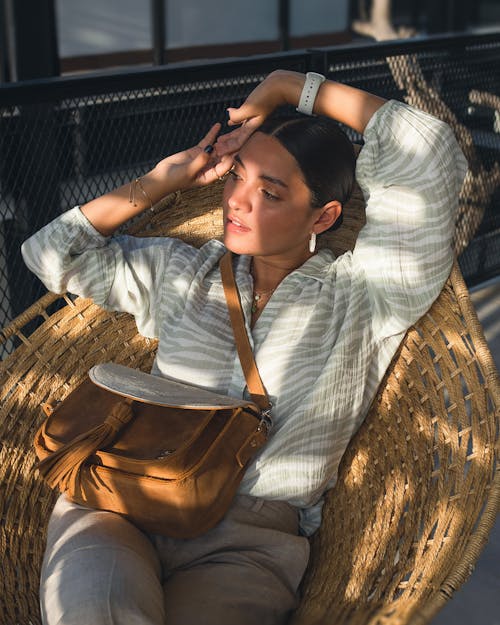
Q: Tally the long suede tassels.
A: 1